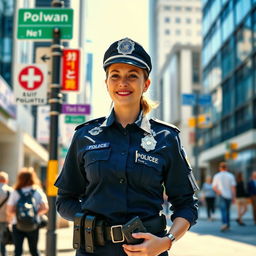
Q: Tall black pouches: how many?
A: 2